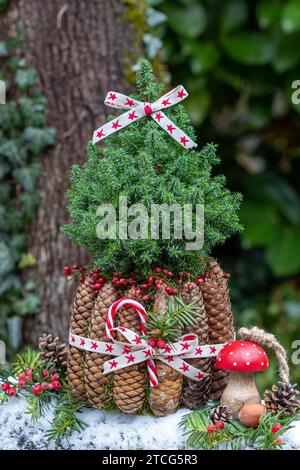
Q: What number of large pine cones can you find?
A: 6